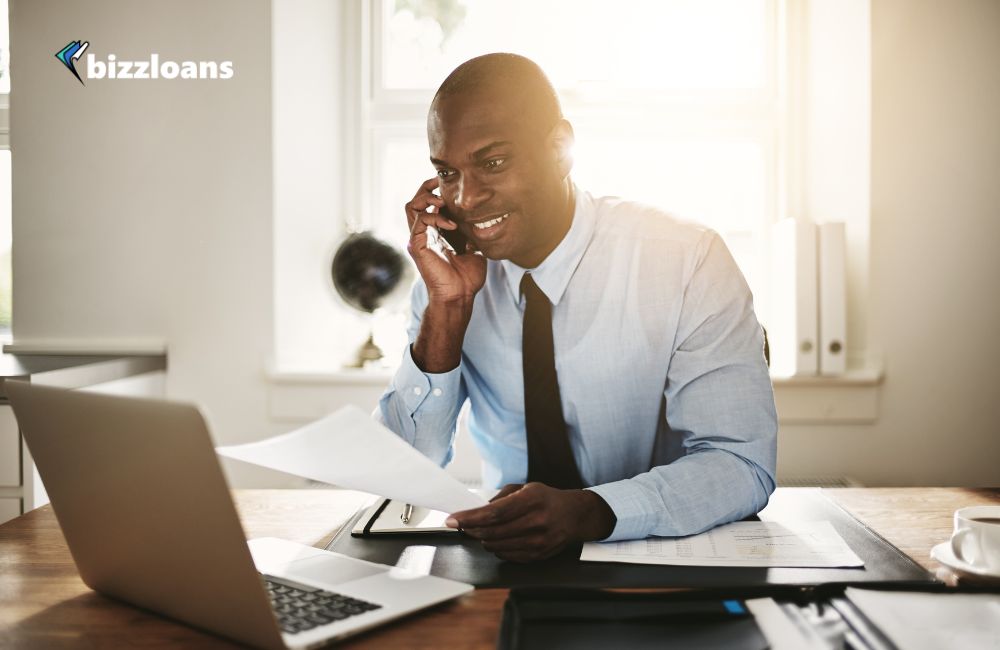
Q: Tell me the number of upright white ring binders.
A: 2